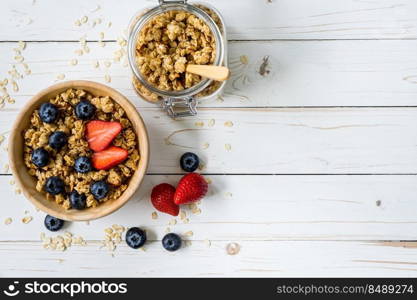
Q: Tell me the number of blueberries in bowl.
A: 8